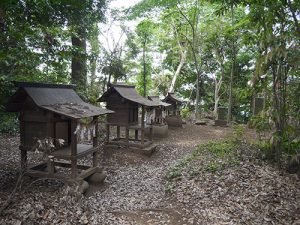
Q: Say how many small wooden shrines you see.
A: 4